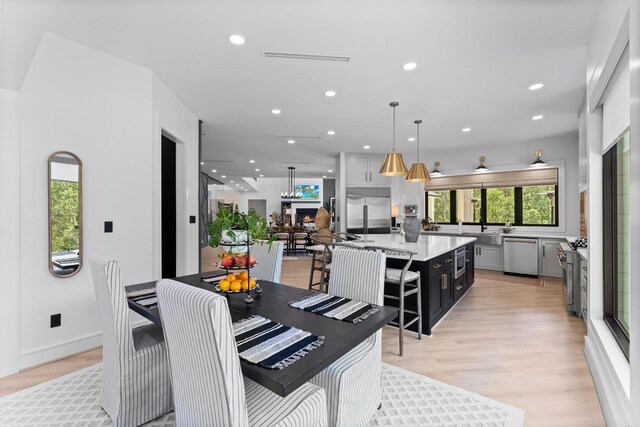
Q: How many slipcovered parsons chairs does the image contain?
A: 4